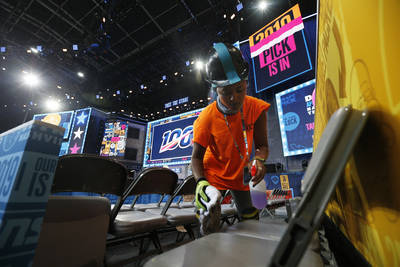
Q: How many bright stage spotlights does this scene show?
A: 4